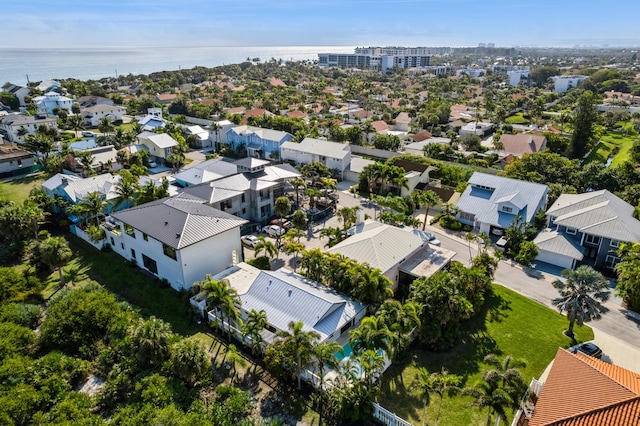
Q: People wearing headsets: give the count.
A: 0